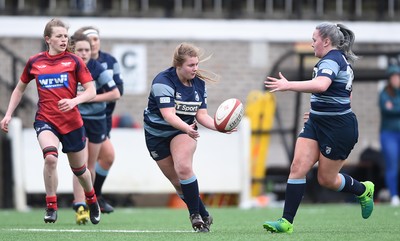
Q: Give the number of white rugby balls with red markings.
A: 1